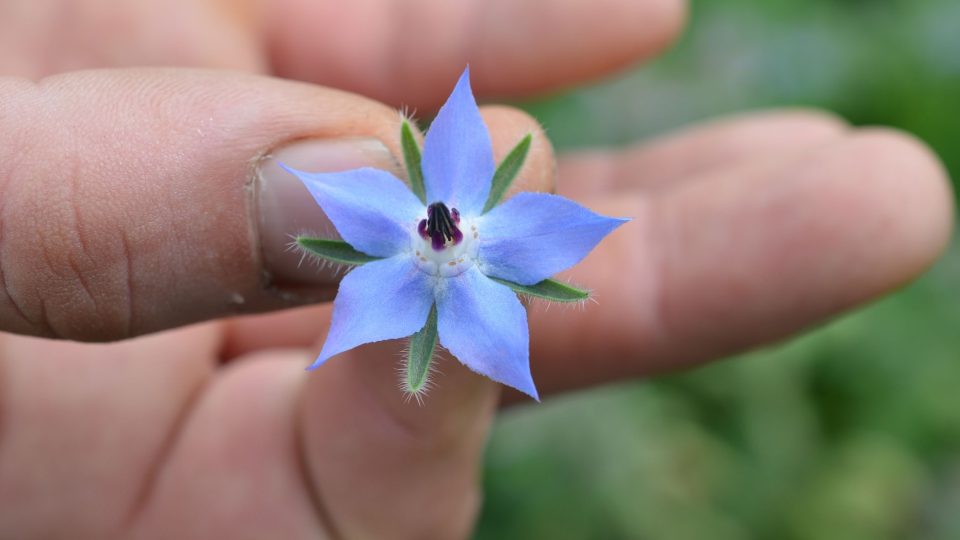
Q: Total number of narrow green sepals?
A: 5